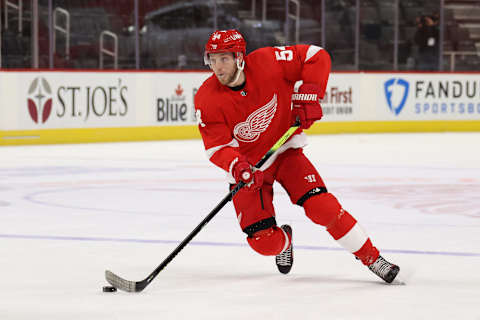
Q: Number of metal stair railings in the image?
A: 5